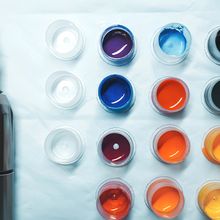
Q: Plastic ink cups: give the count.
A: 15